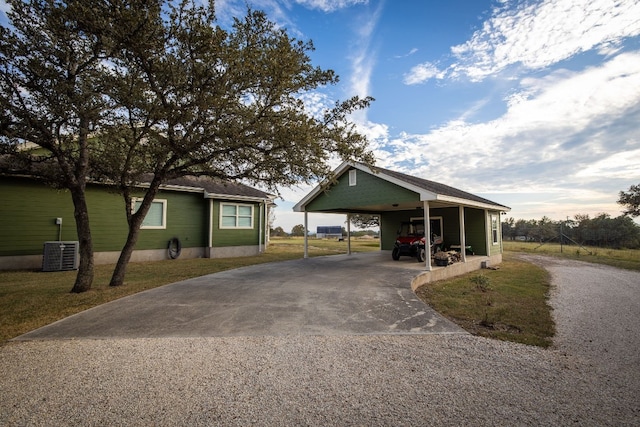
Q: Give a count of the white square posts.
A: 4